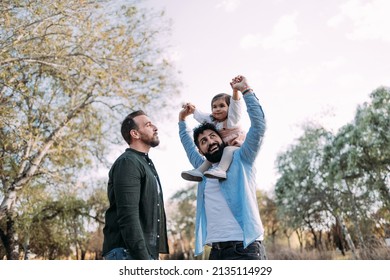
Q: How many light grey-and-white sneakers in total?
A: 2